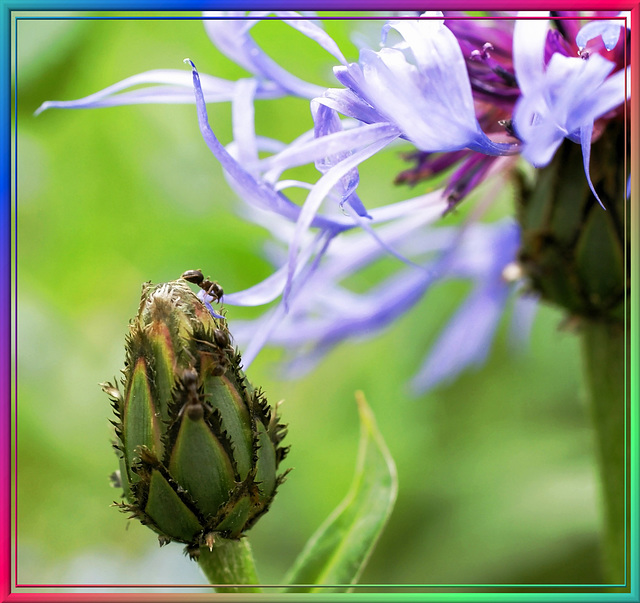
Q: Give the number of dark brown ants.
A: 3